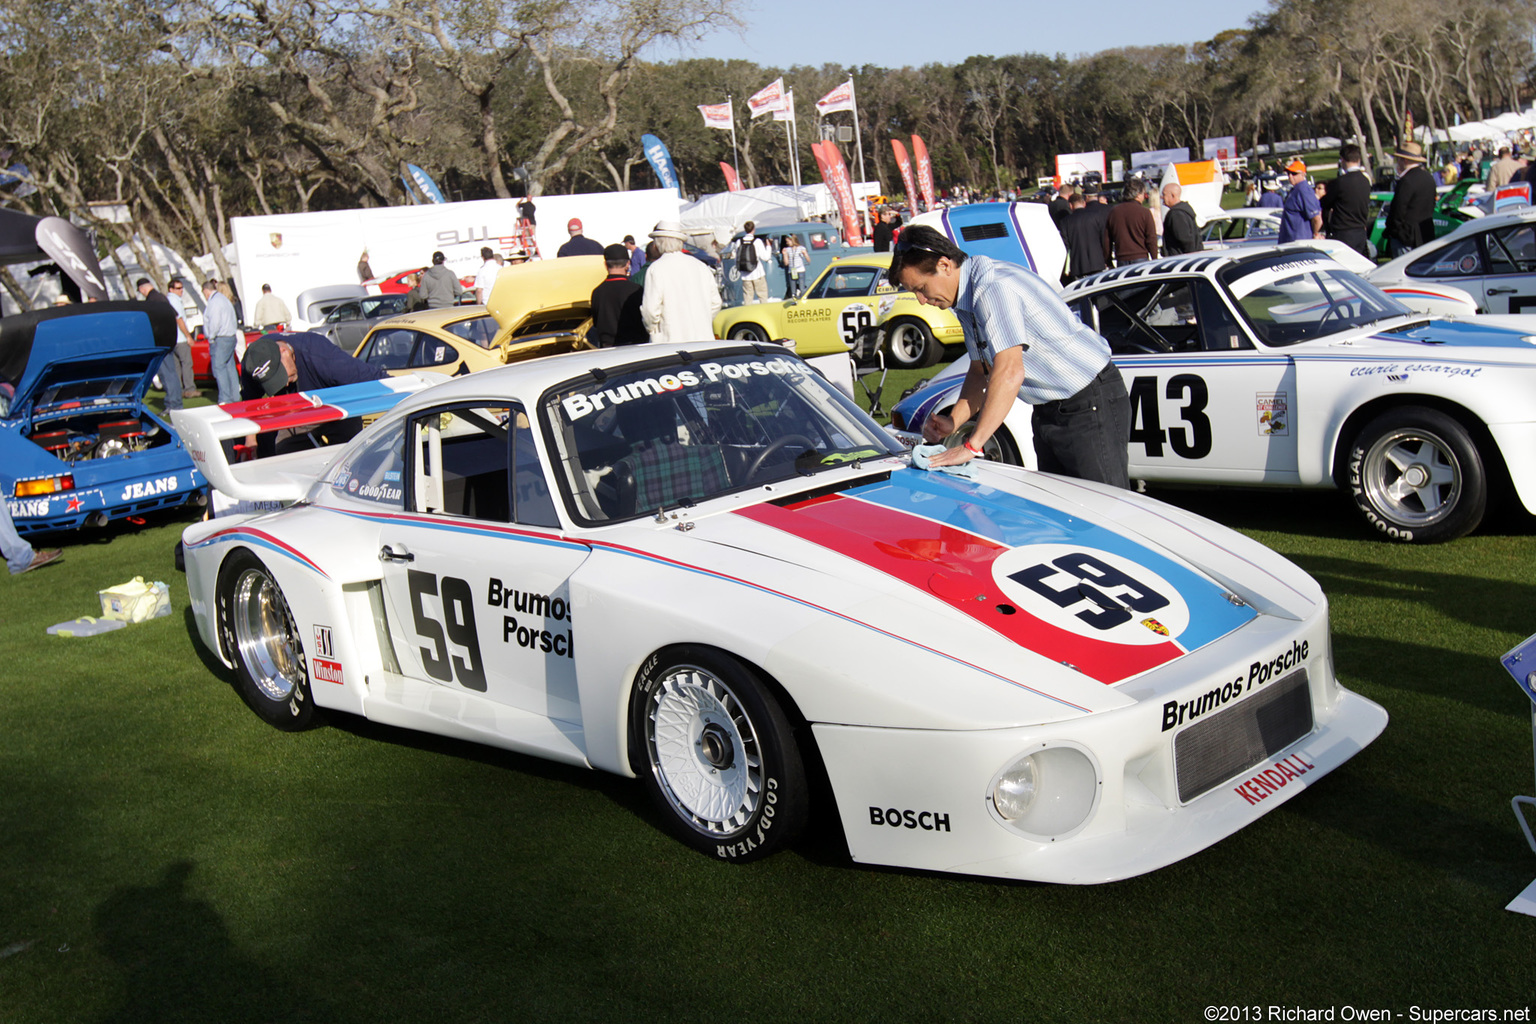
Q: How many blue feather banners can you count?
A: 2